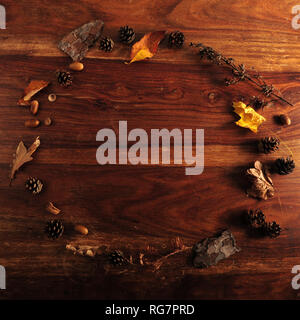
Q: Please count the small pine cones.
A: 11